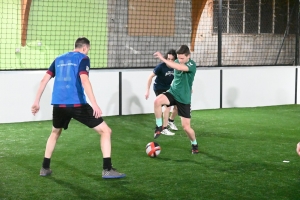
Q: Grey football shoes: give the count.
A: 2